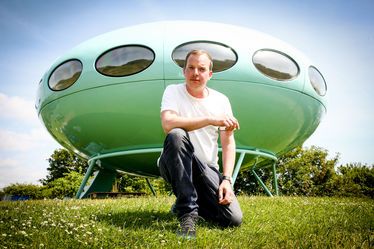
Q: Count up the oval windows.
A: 5